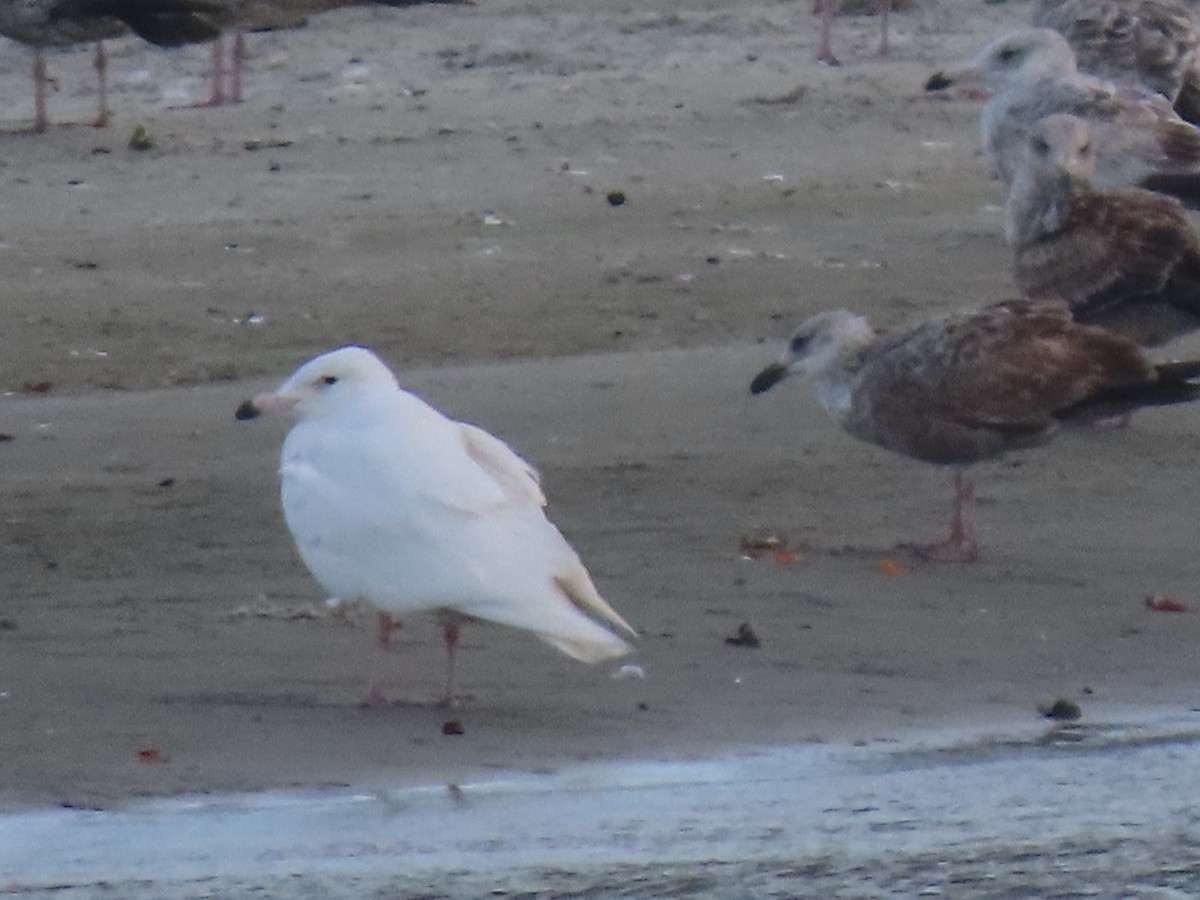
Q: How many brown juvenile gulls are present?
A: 4